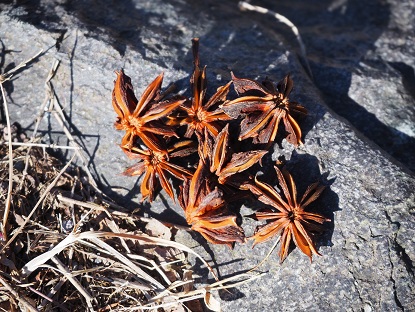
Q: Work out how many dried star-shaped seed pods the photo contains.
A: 7